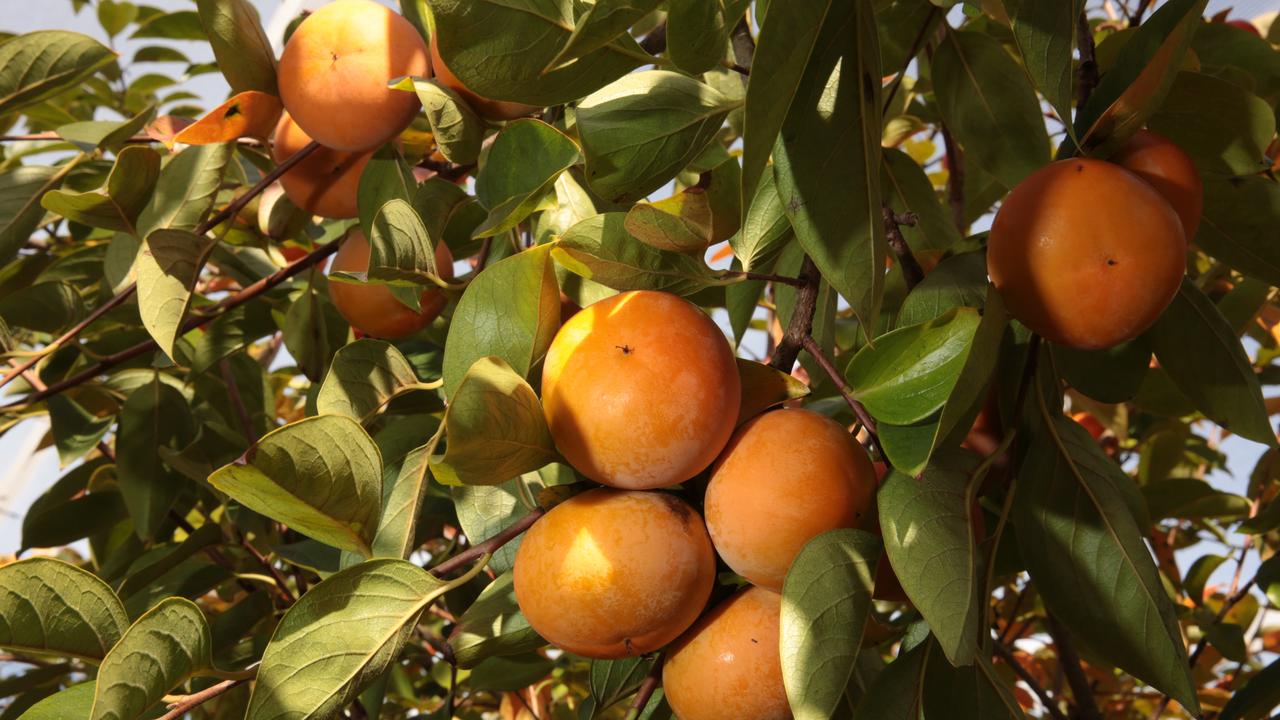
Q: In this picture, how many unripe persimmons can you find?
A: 0